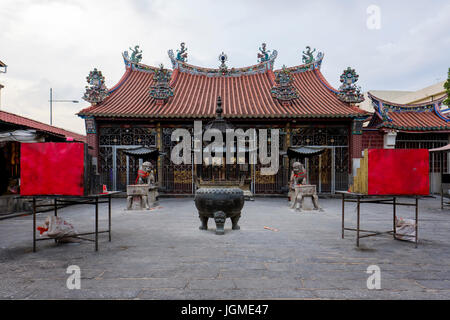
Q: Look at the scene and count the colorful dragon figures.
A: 4